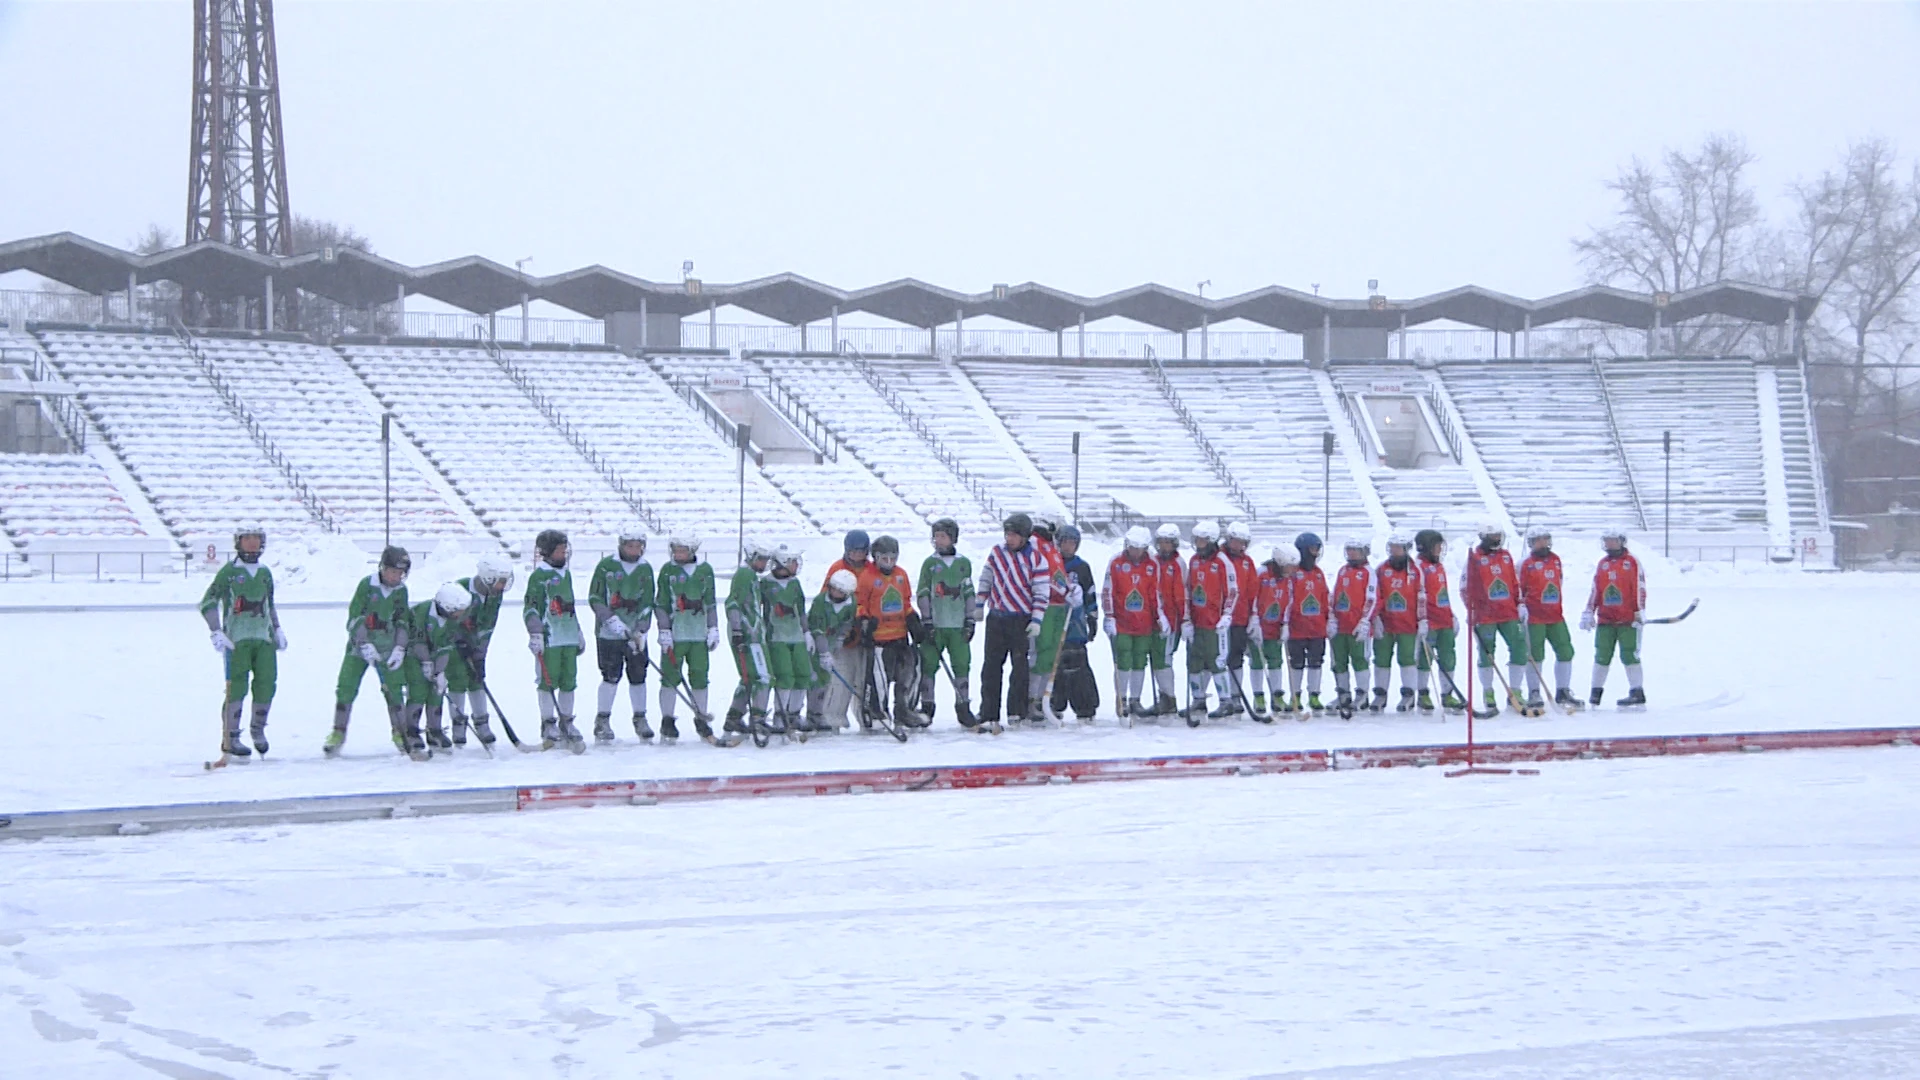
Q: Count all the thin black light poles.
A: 5